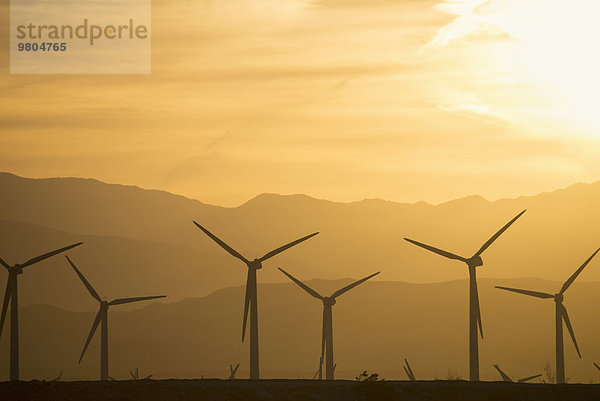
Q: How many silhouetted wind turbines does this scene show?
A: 6